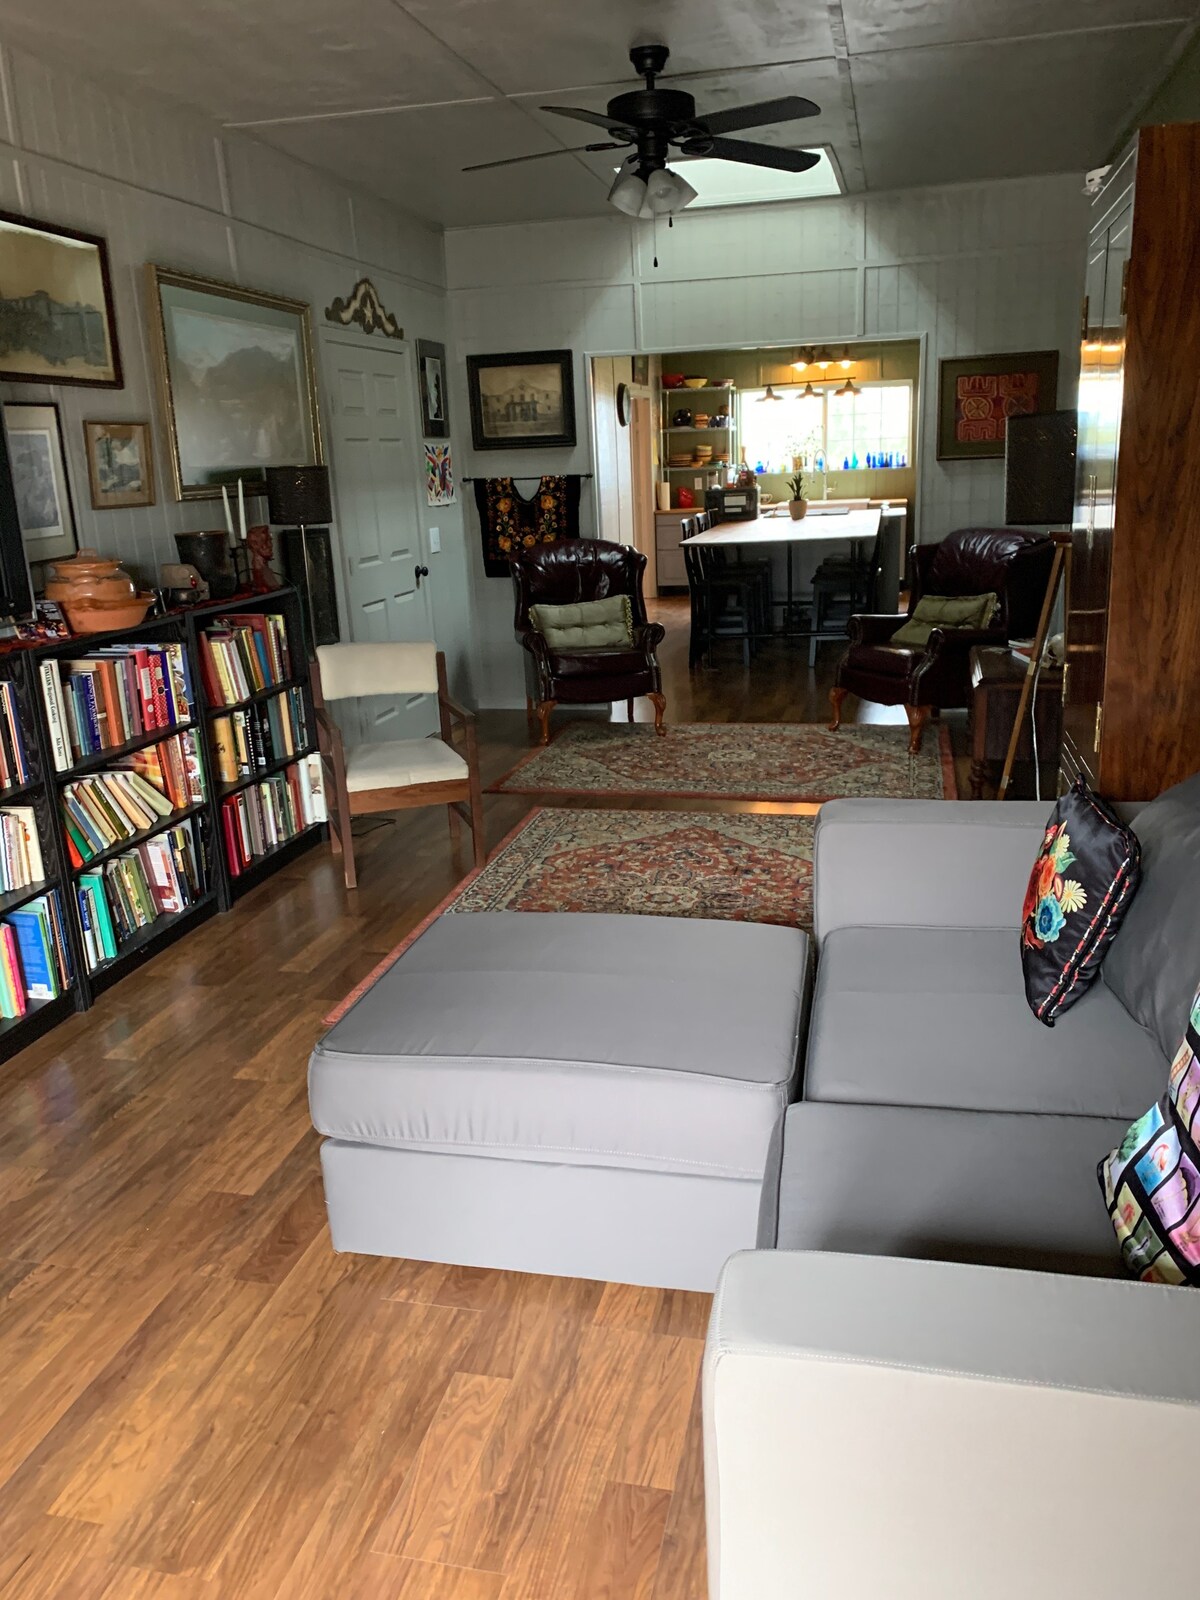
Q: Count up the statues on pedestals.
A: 0